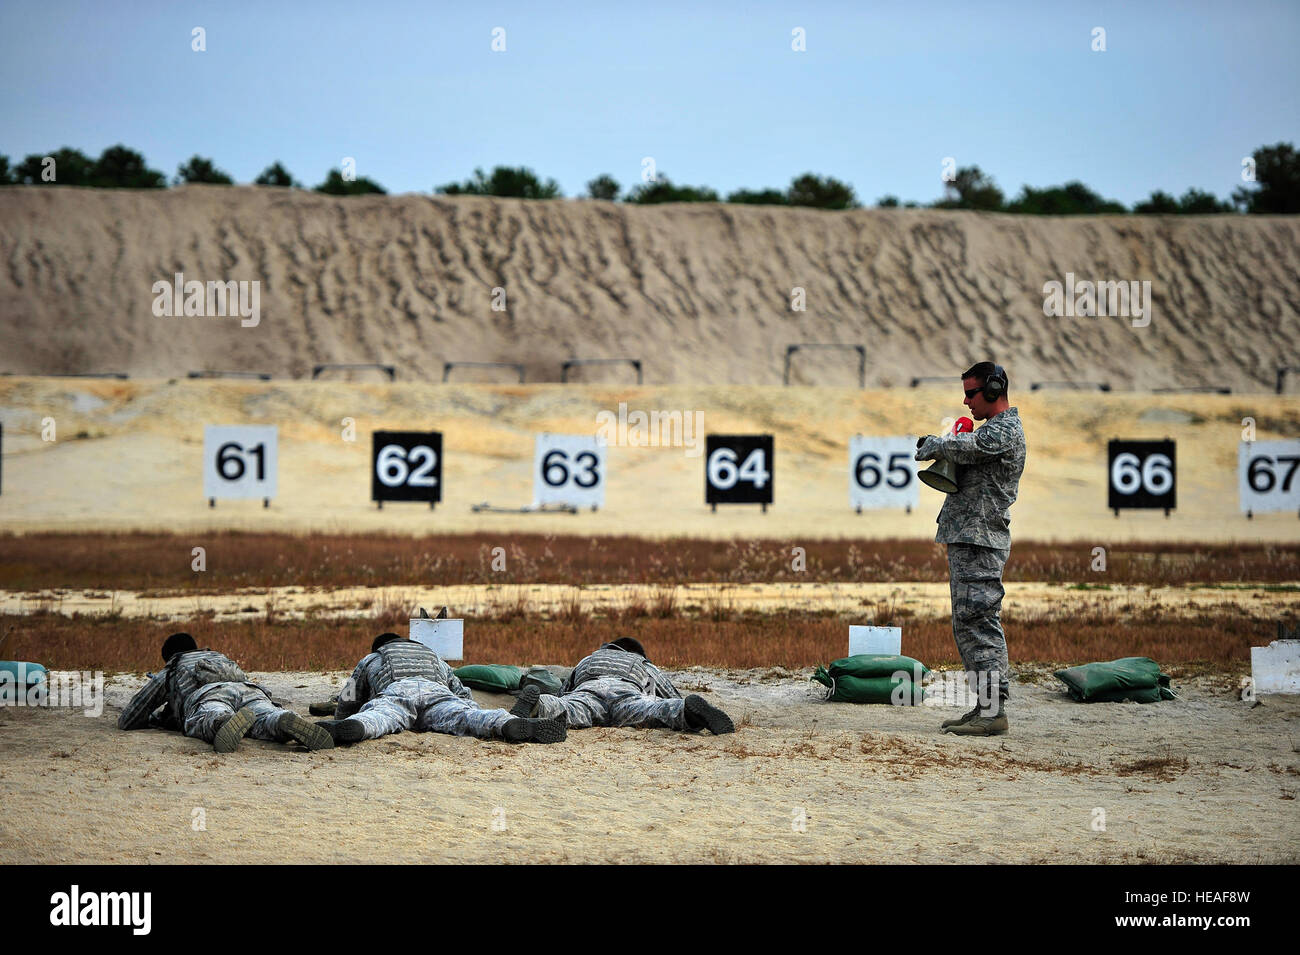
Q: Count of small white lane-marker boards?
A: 3